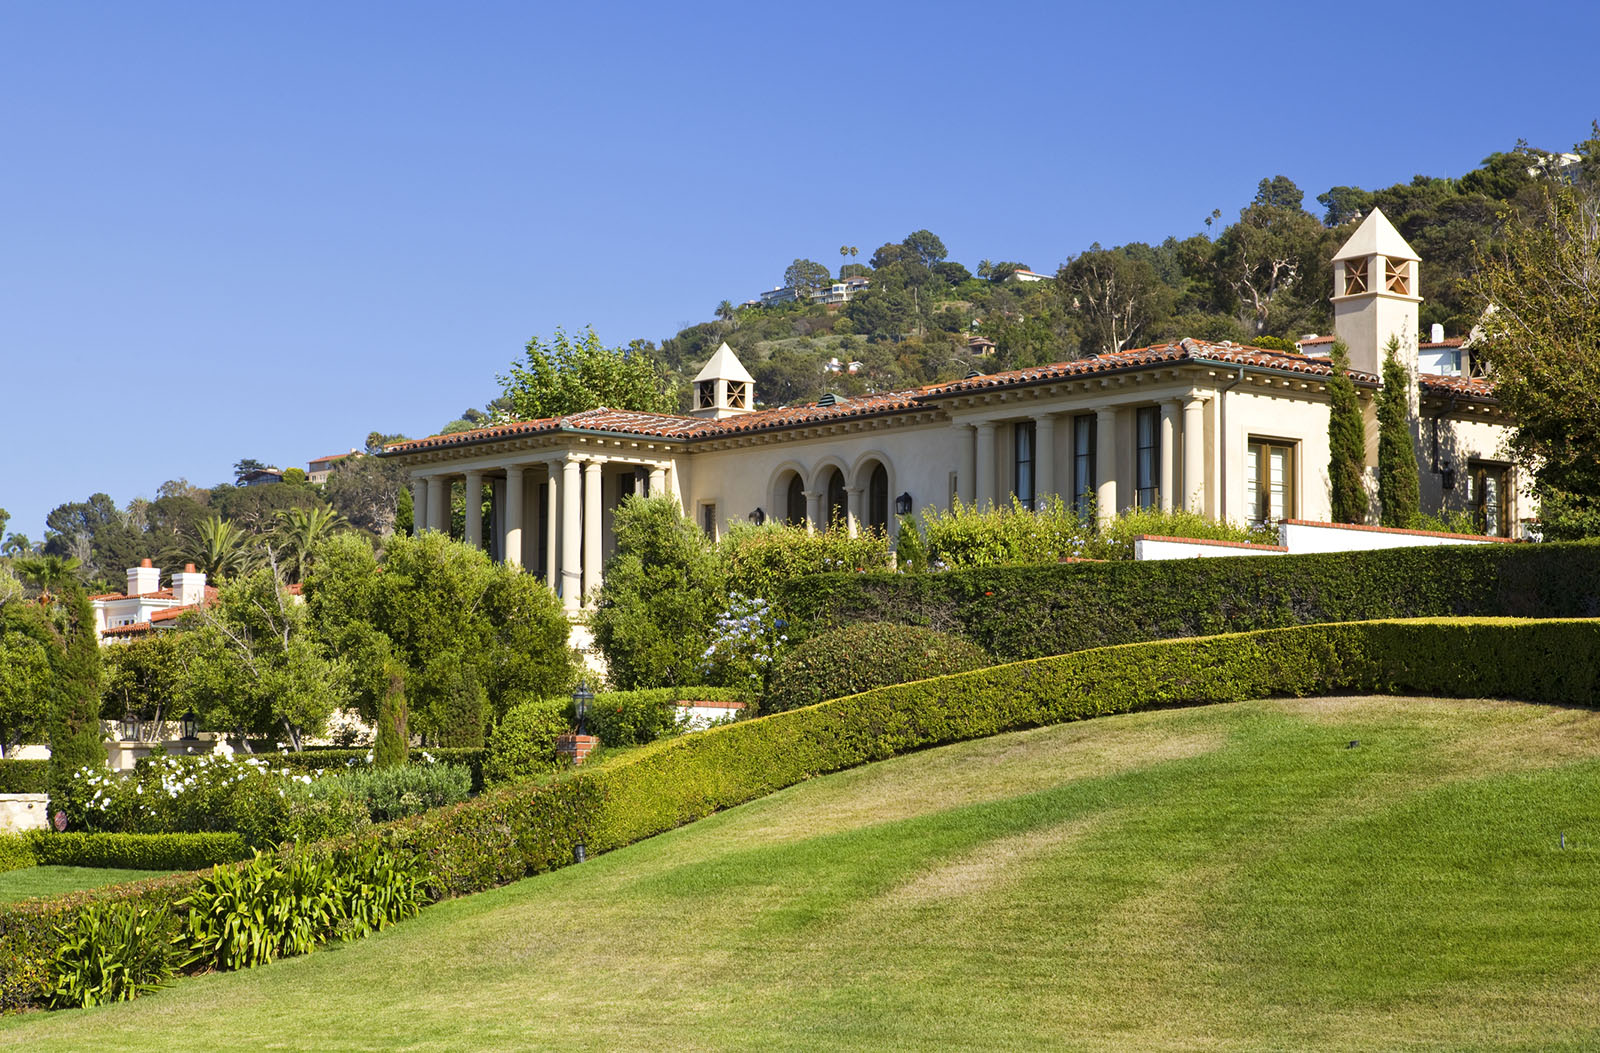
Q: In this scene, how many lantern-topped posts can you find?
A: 3